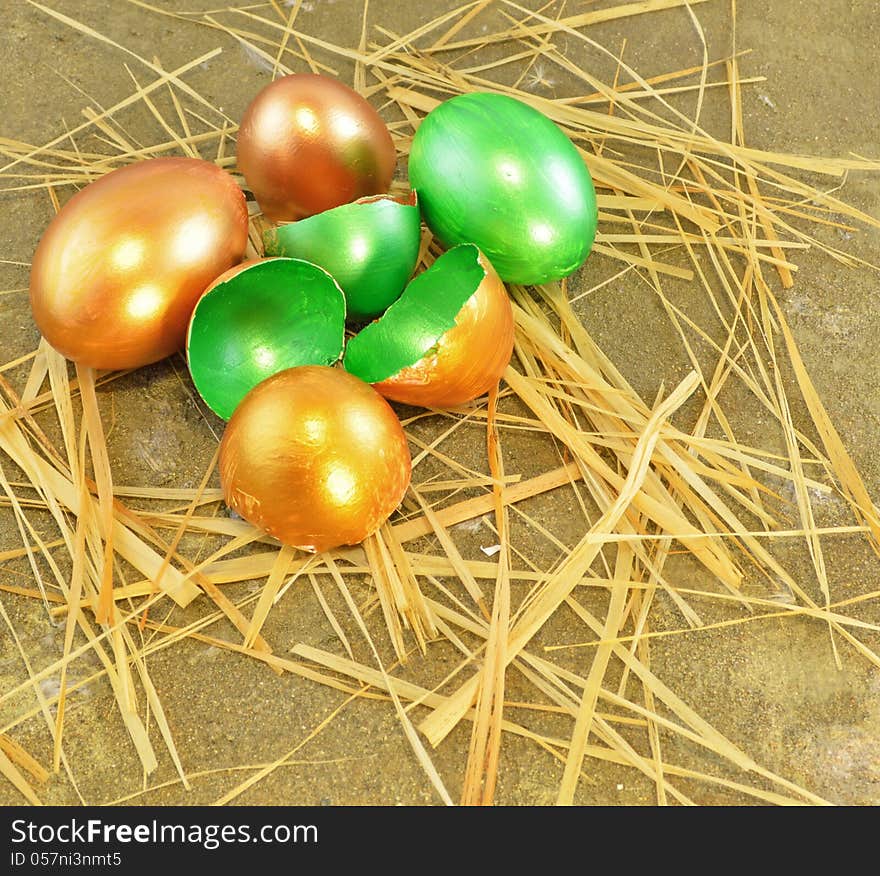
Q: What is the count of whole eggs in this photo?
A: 3